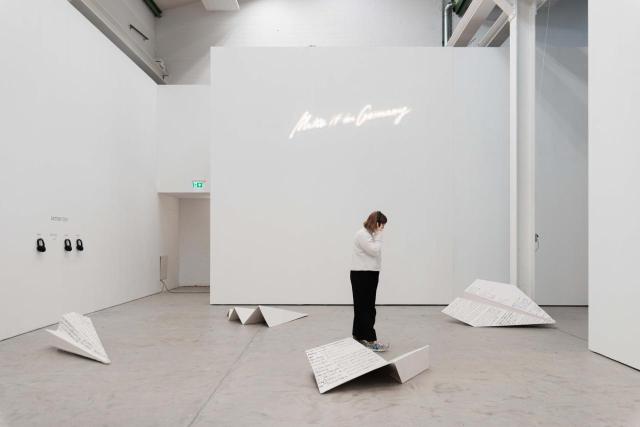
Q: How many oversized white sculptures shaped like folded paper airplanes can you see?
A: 4